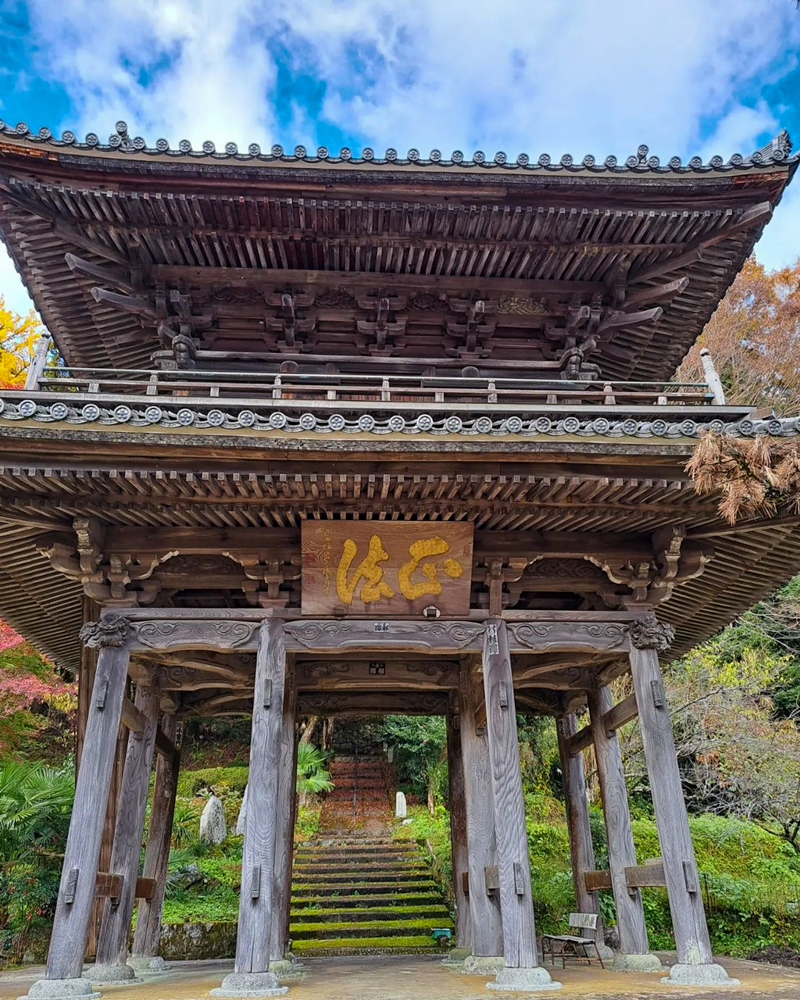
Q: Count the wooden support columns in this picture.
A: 12